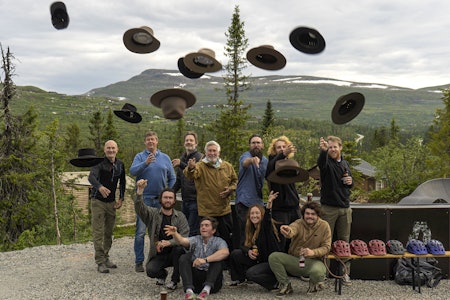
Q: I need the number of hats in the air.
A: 11